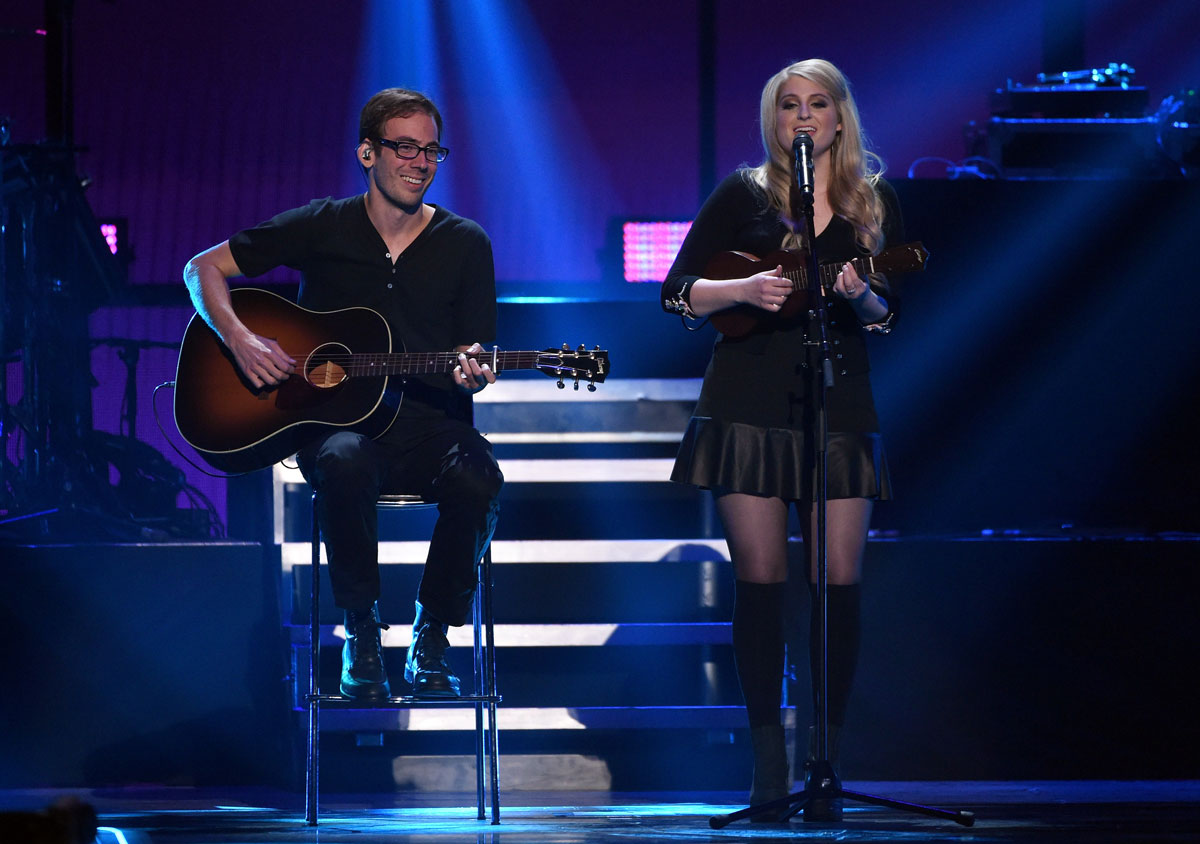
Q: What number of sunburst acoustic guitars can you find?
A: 1